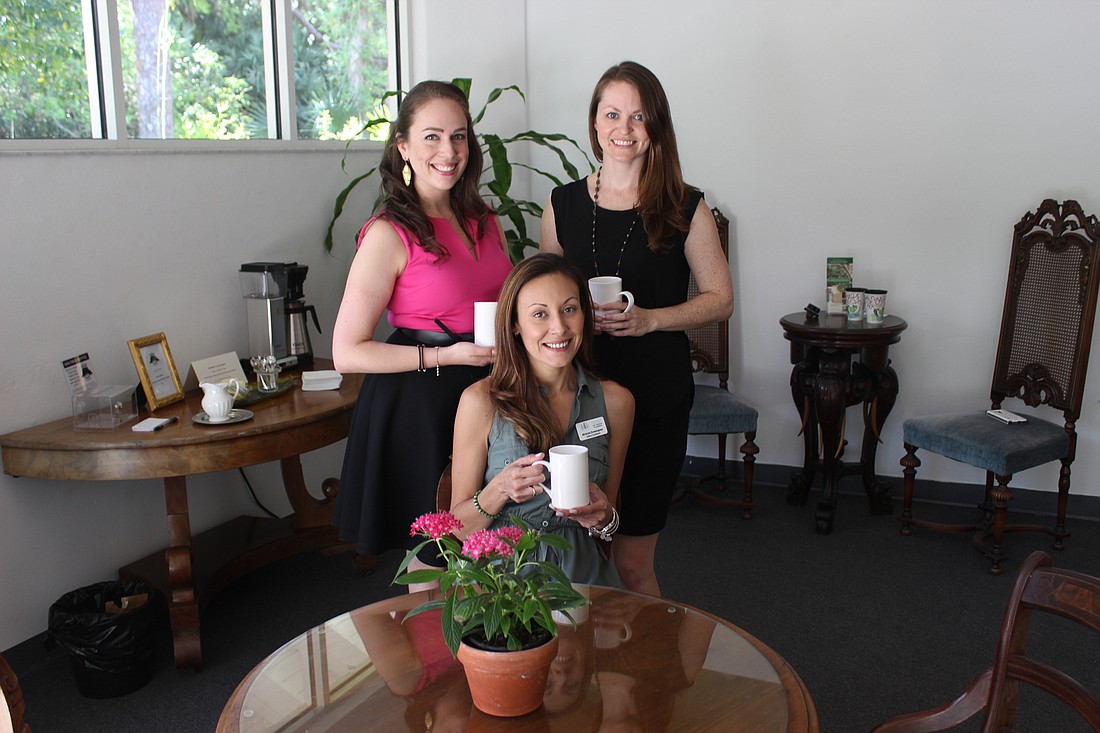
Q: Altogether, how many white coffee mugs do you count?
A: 3